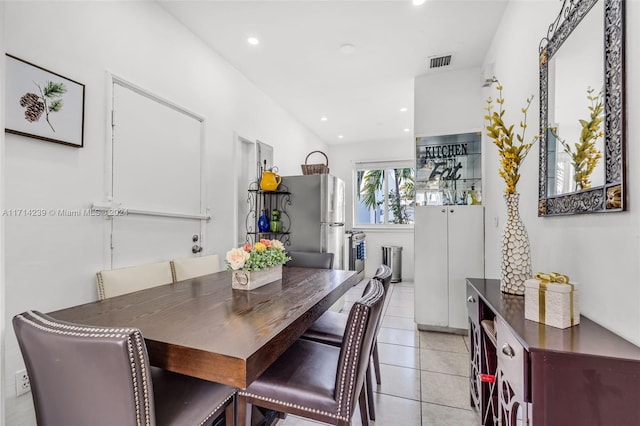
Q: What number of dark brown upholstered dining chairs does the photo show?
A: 4